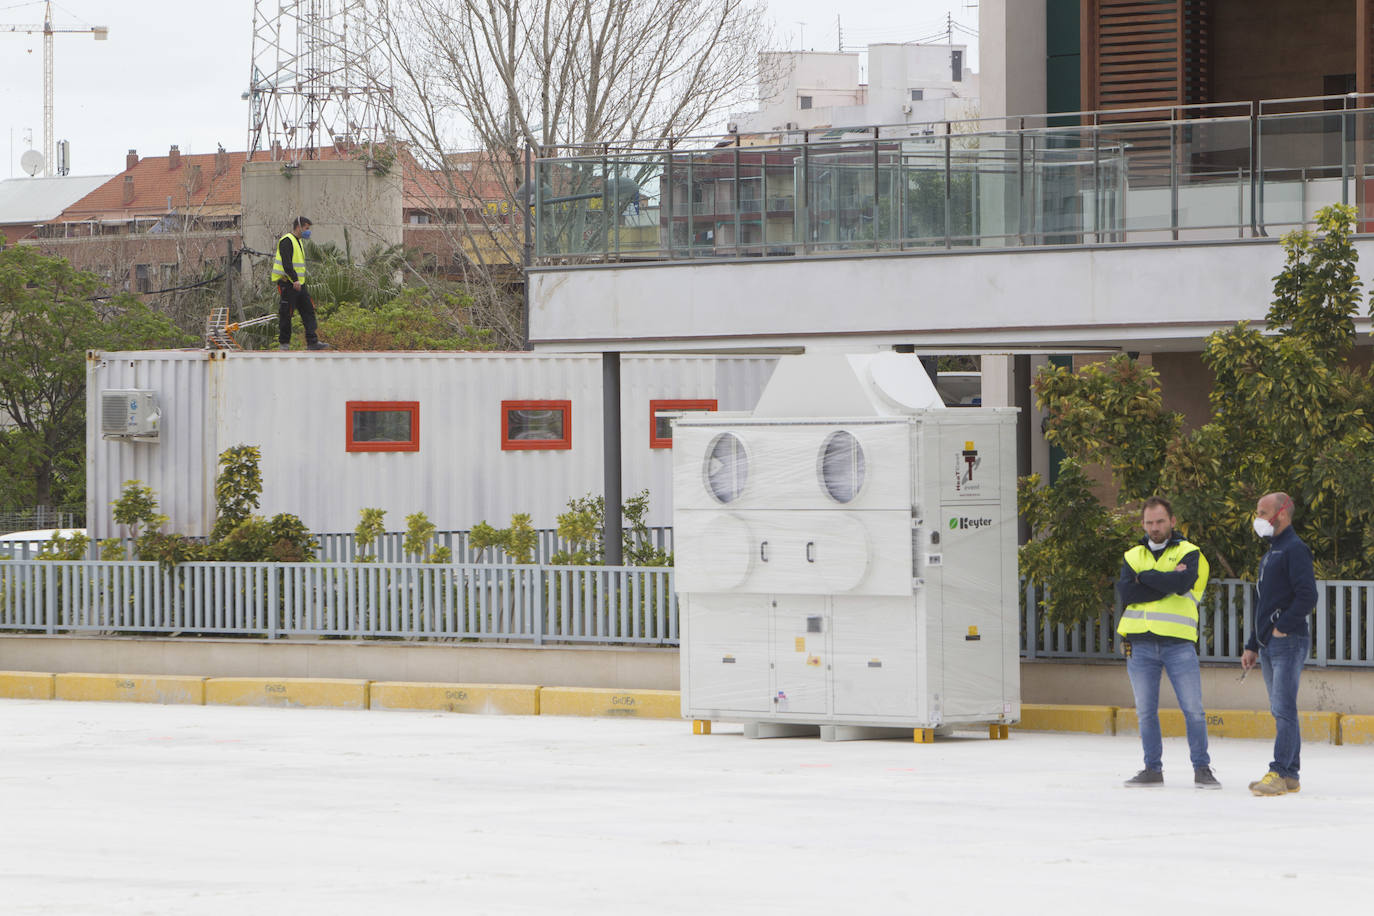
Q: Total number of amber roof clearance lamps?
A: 0